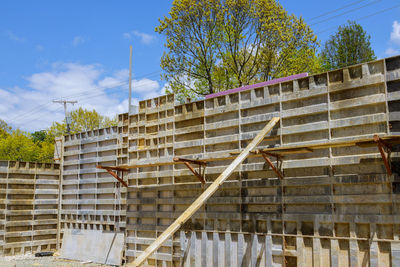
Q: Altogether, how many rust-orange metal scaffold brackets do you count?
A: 4